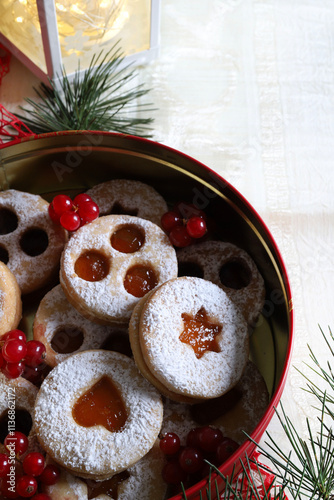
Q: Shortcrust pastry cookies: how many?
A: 11